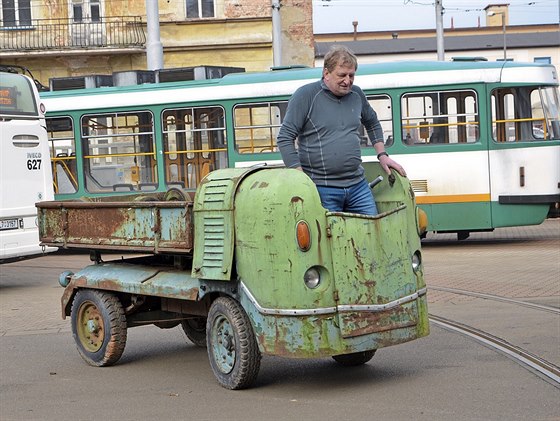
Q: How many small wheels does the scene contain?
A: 4